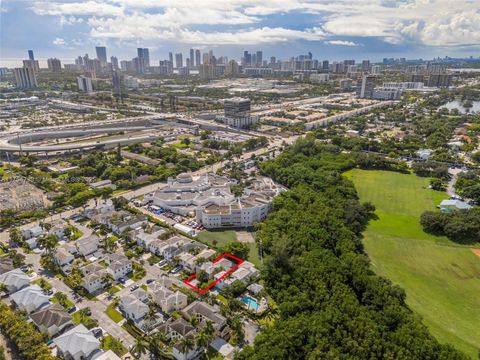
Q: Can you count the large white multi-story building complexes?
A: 1